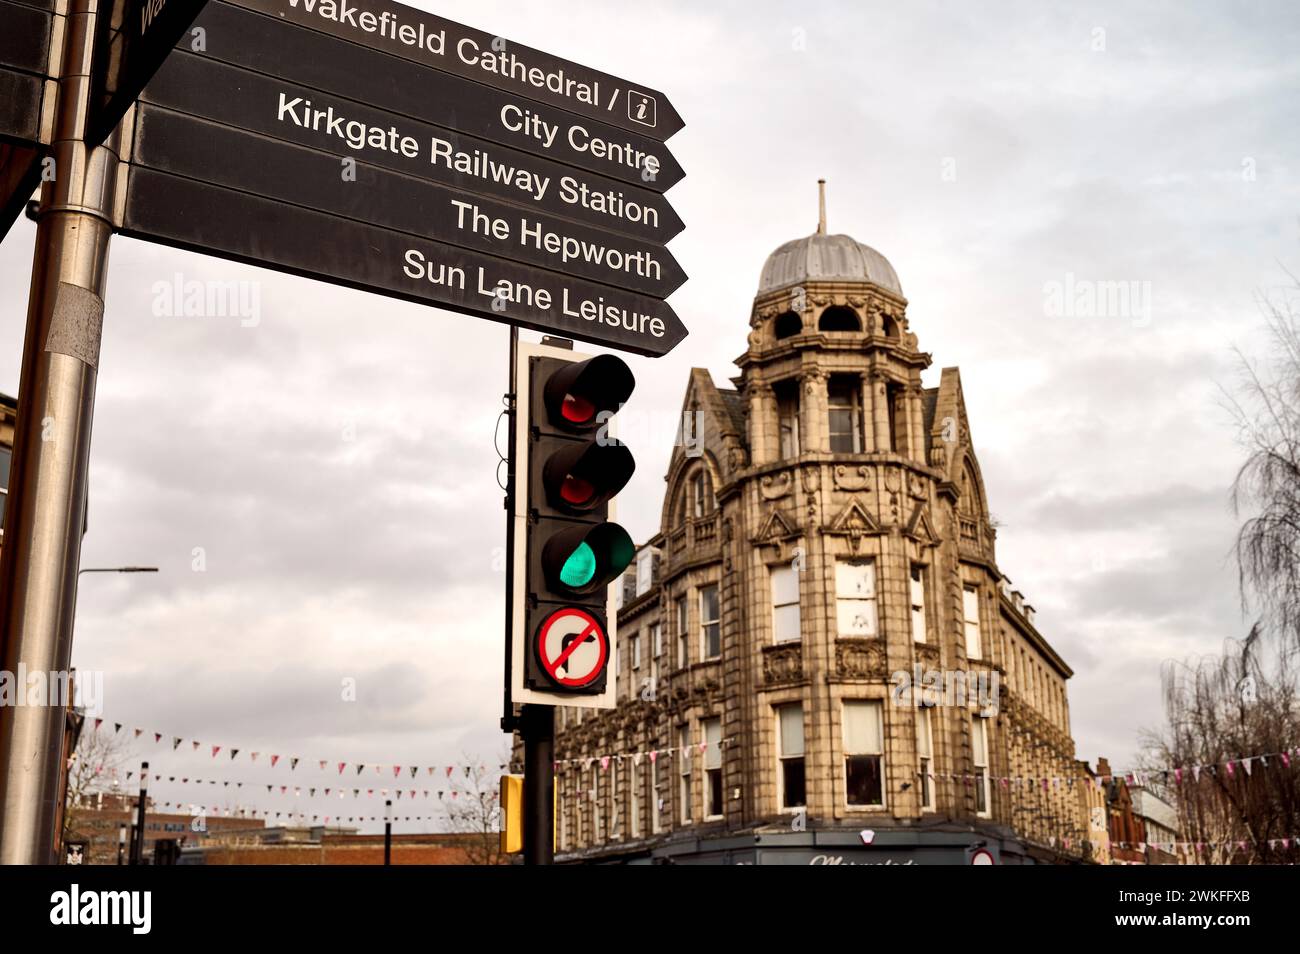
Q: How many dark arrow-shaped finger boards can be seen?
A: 5